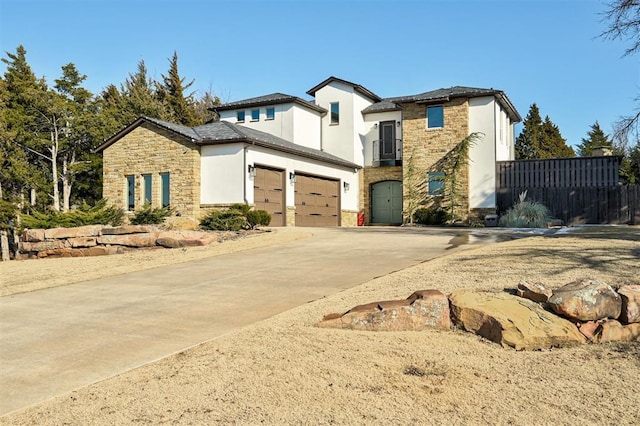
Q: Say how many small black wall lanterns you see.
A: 5